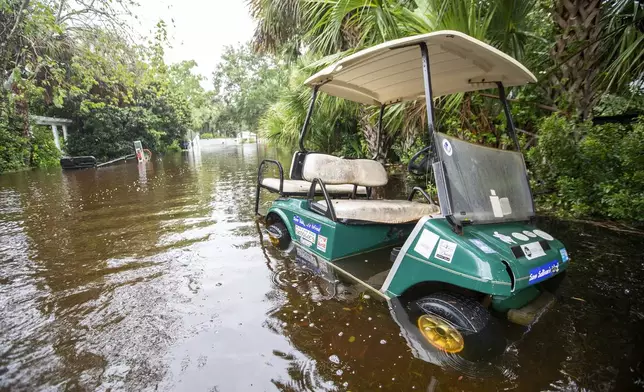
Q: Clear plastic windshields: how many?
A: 1